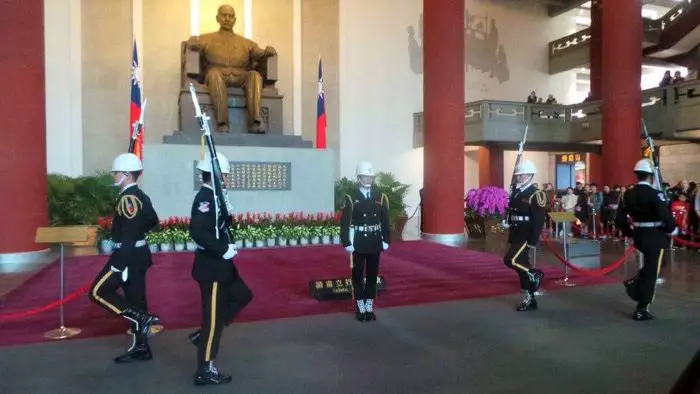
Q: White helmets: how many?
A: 5